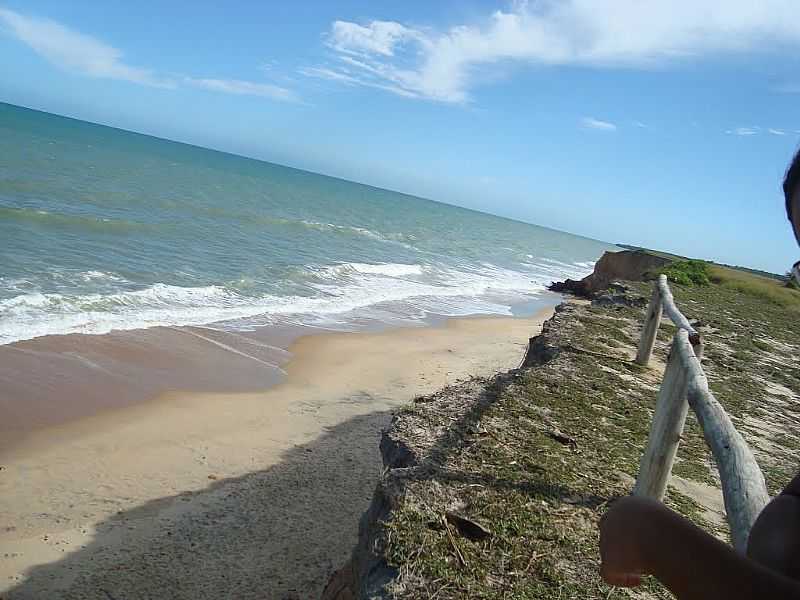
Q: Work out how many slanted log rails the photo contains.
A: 2